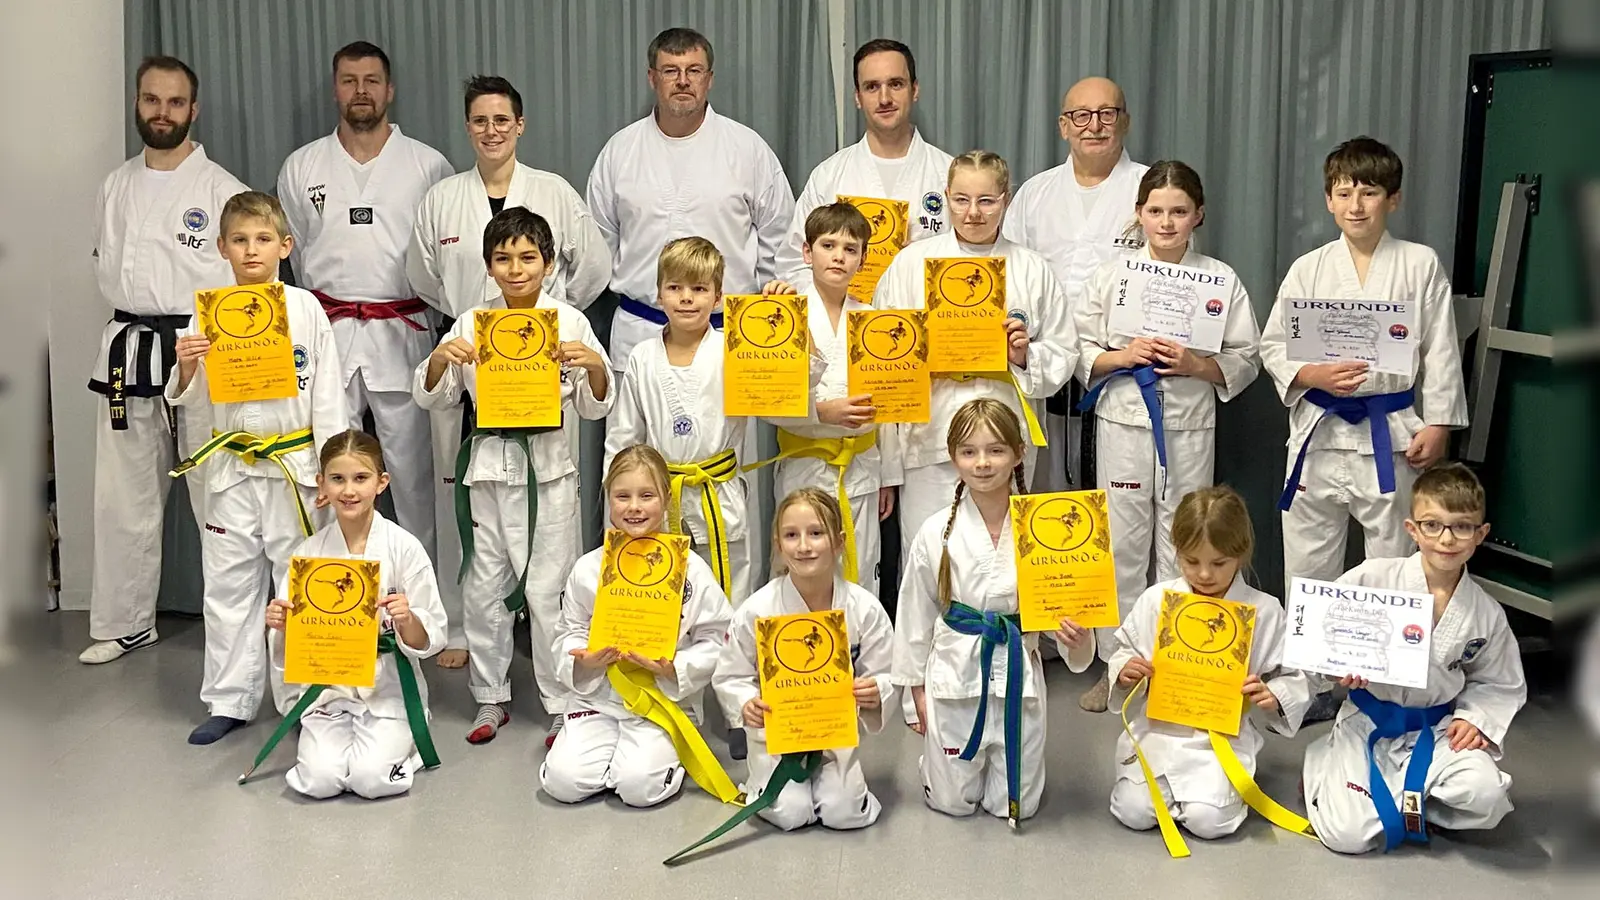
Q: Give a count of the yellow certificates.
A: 11